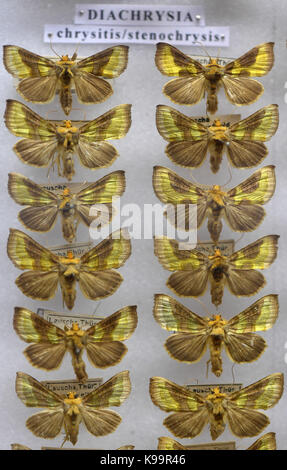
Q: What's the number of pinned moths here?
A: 12